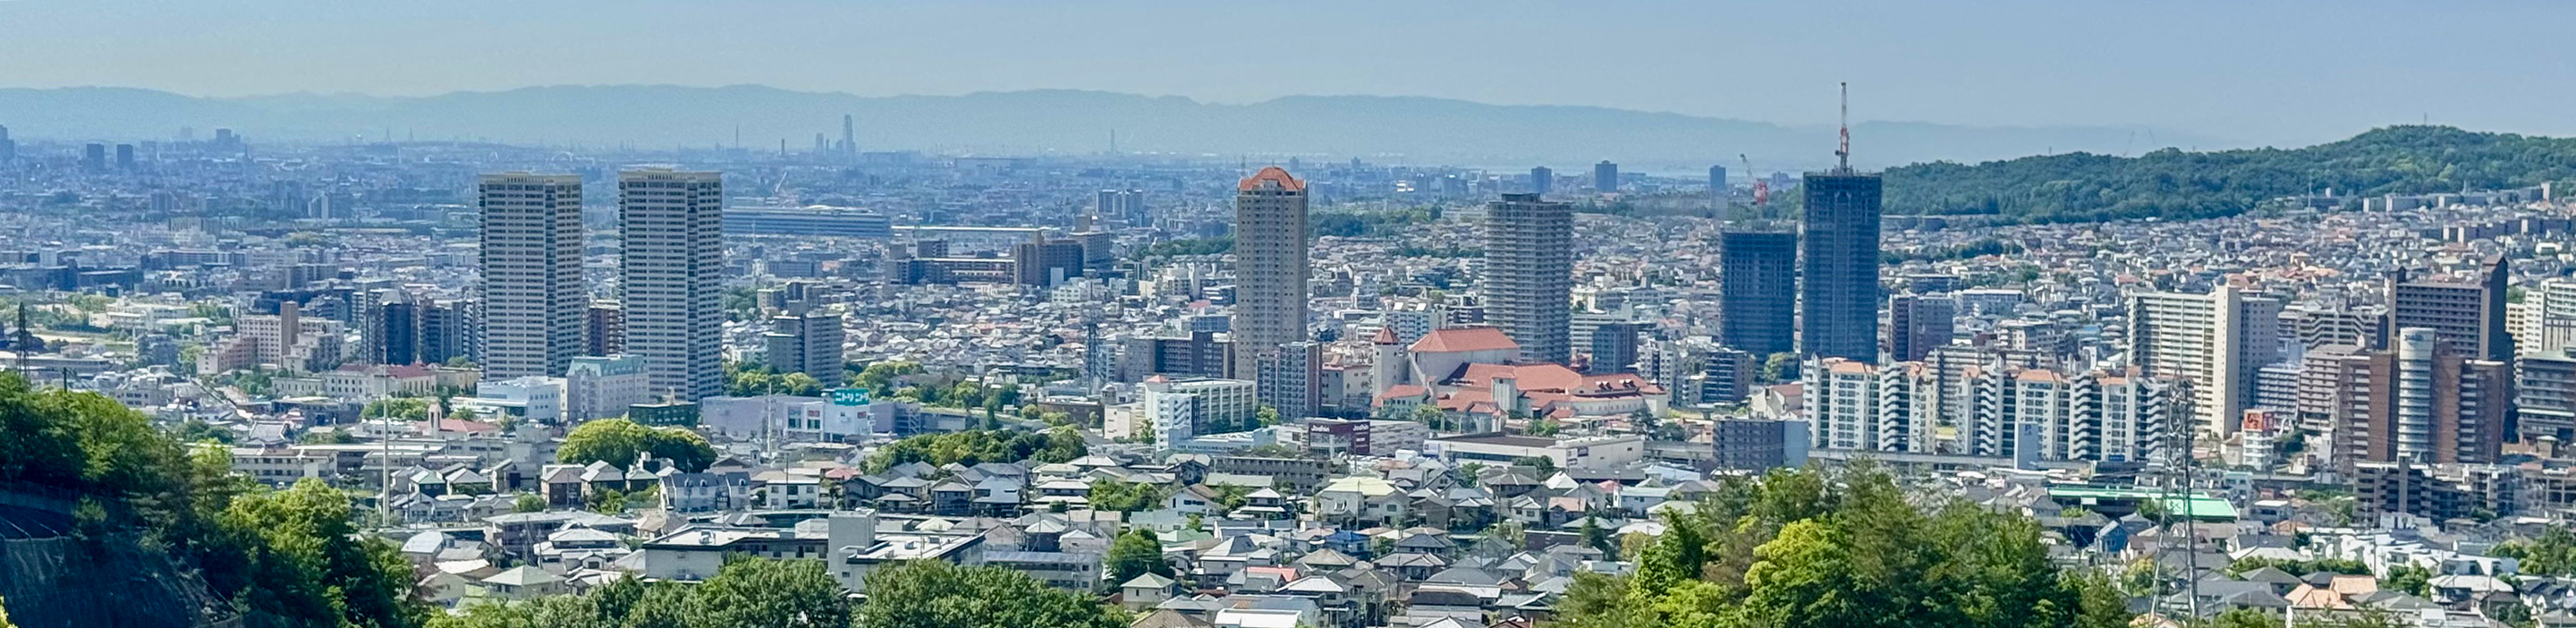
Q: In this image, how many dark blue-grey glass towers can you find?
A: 2